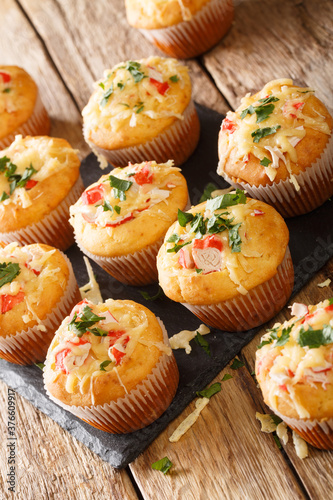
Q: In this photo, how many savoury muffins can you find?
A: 10